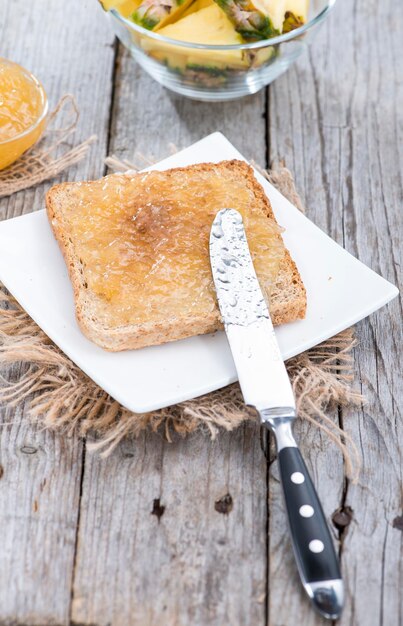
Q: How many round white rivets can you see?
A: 3